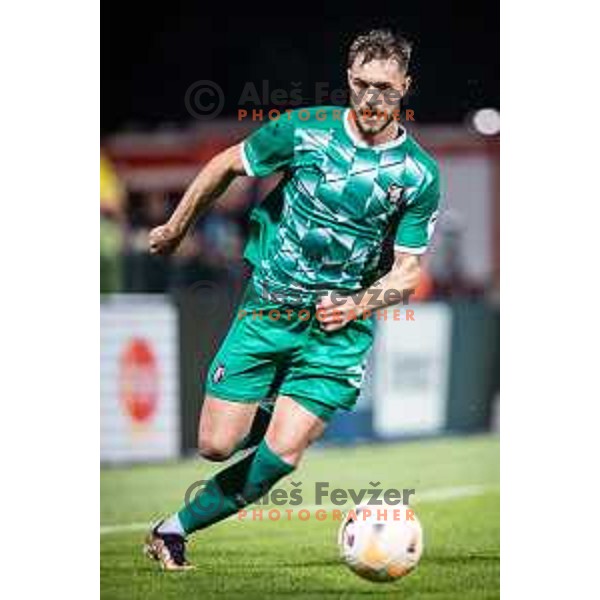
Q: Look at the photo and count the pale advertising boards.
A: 2